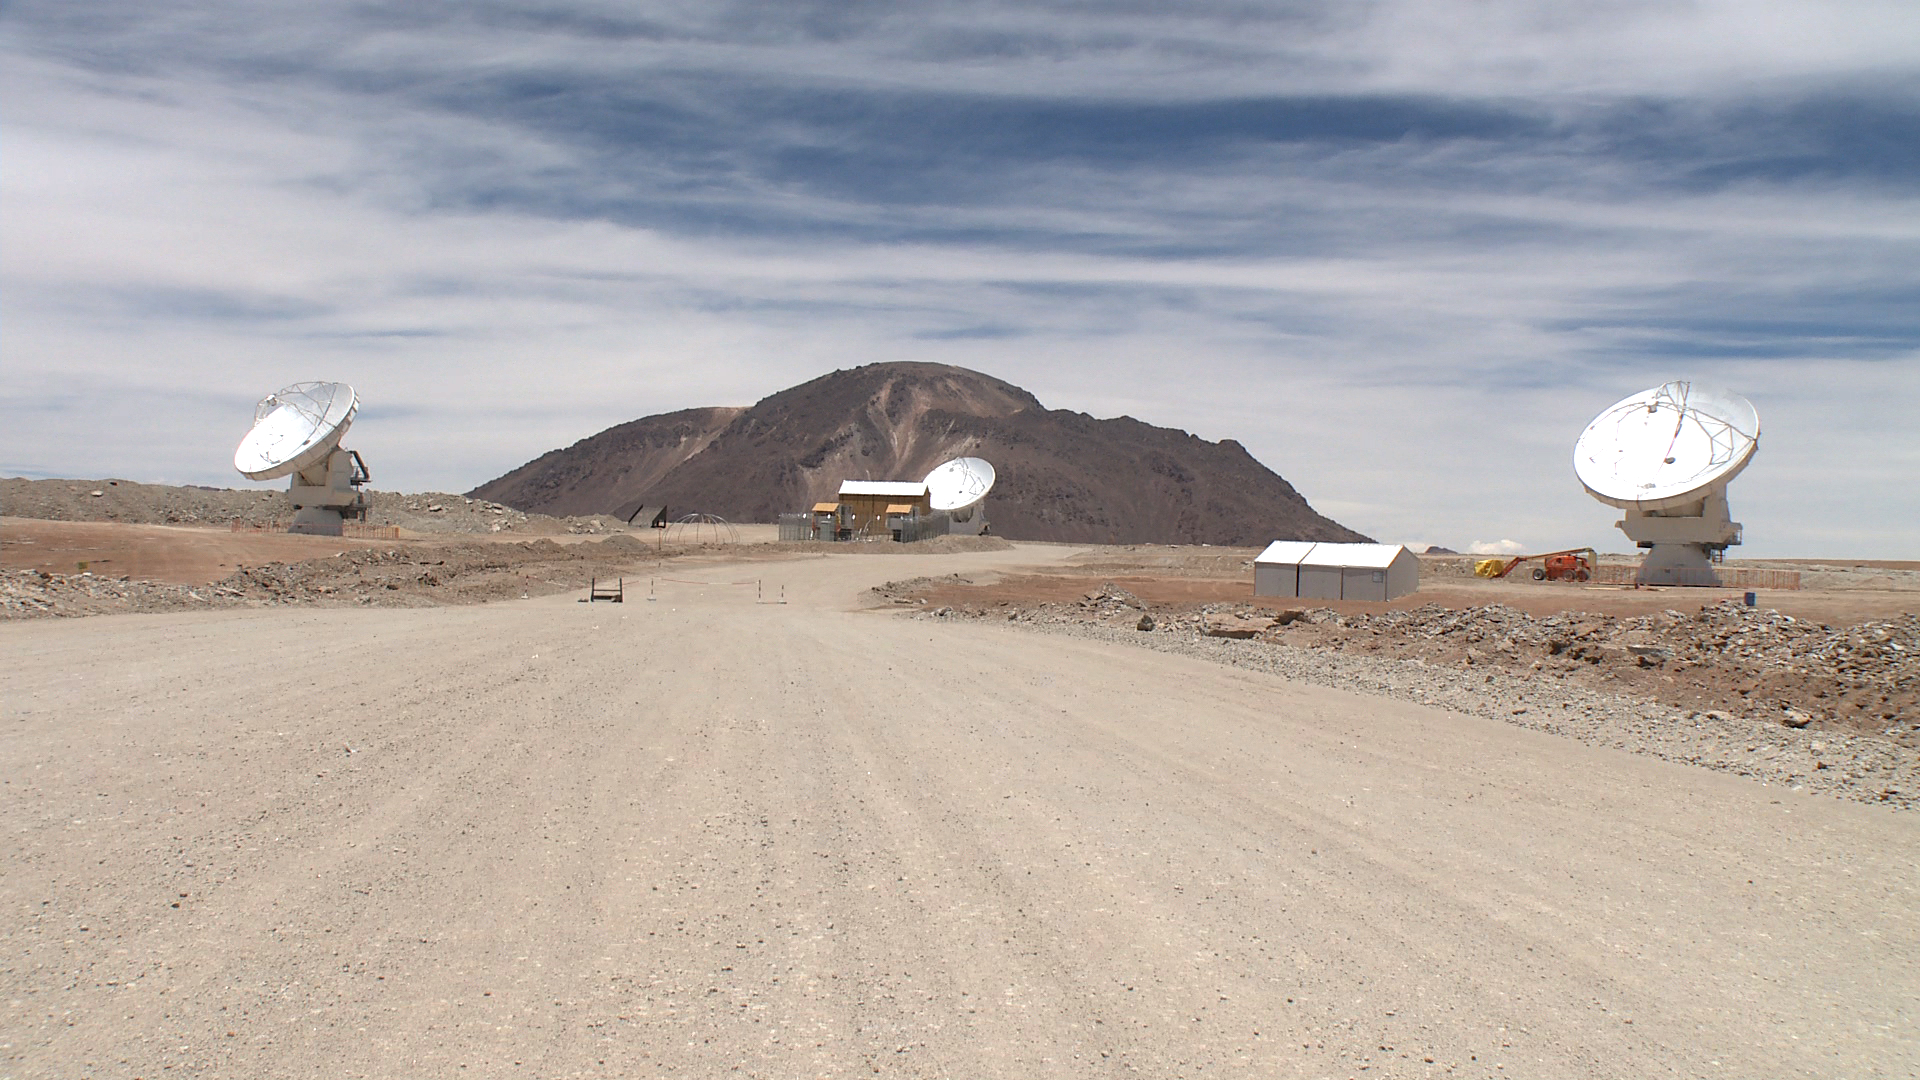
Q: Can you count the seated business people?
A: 0